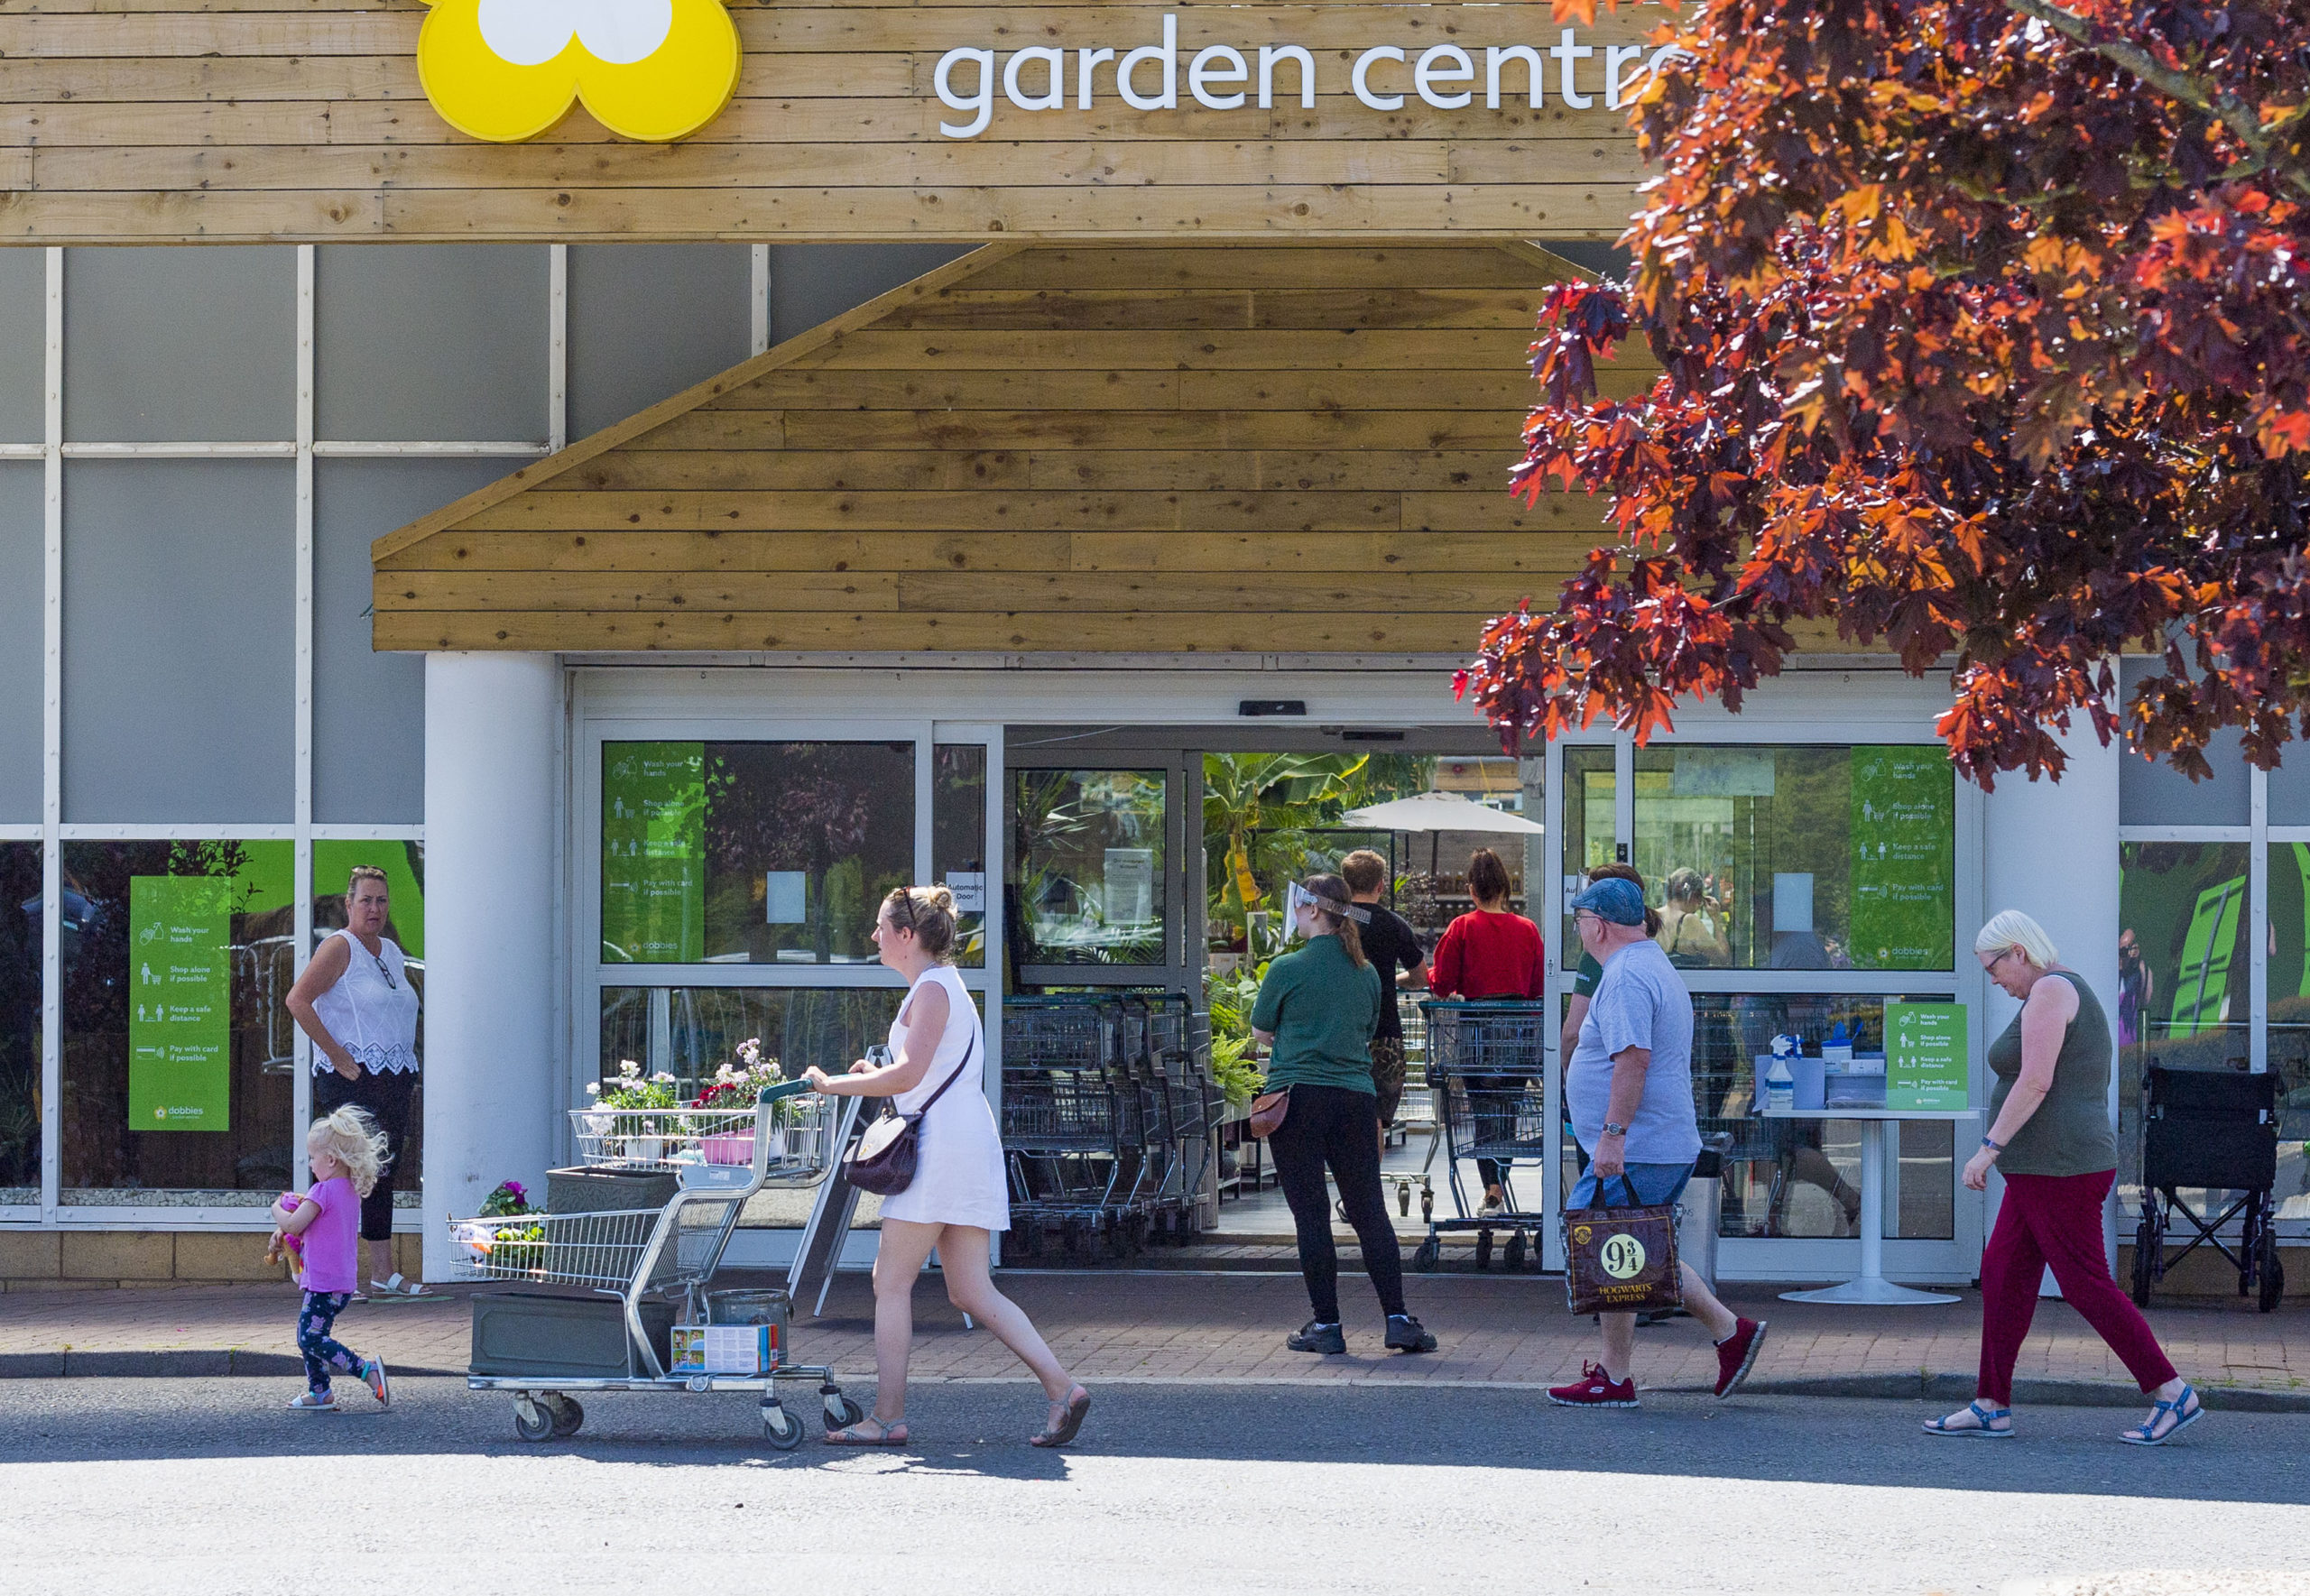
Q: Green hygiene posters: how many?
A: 4